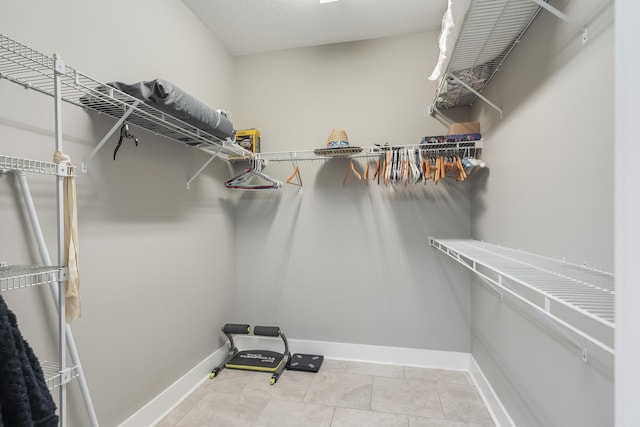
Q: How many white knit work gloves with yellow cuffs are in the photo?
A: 0